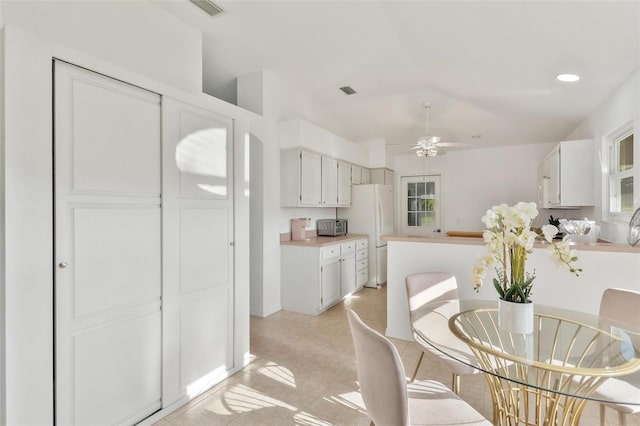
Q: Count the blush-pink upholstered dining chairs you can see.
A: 3